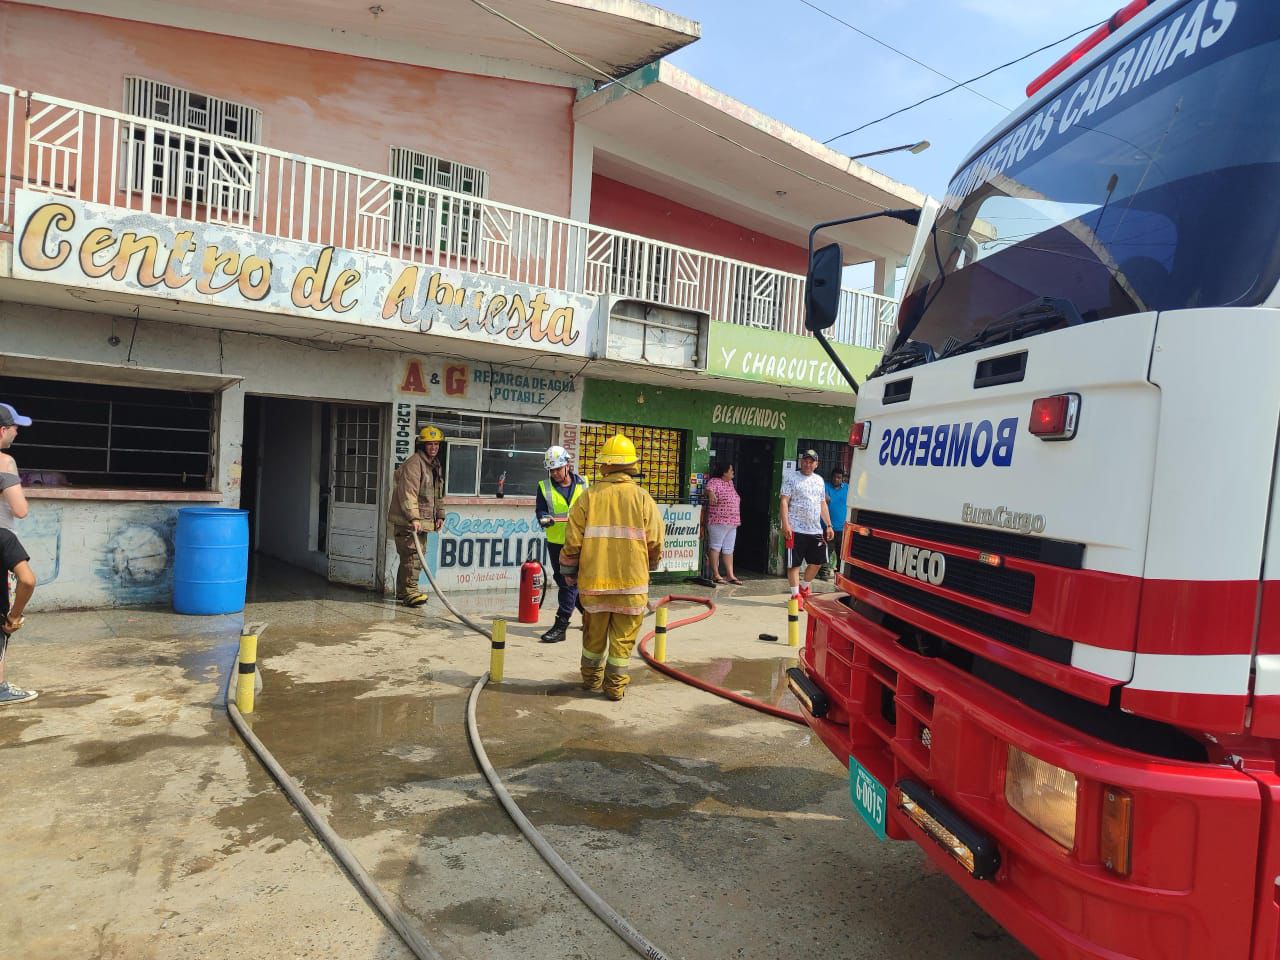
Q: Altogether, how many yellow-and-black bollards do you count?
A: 4